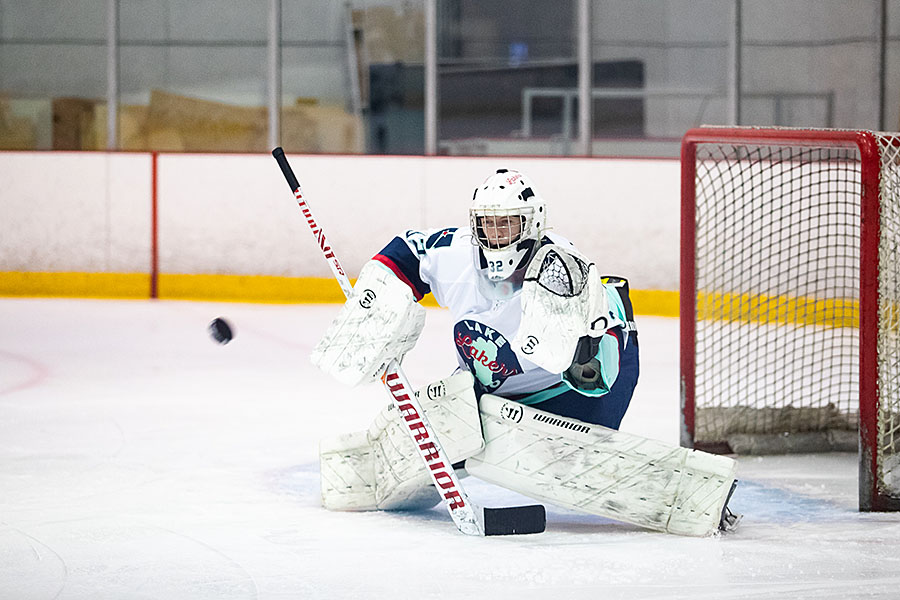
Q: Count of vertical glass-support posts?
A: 6